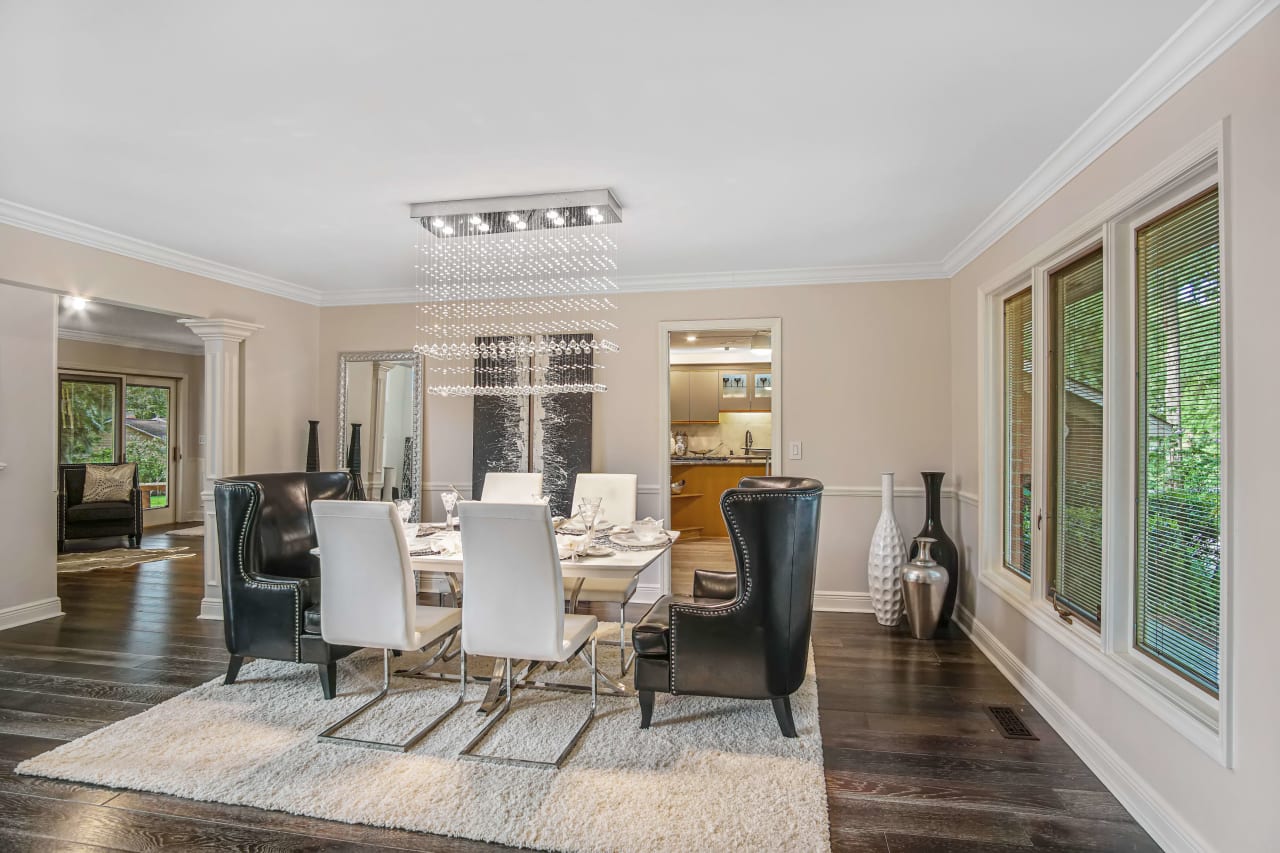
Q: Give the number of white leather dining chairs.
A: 4